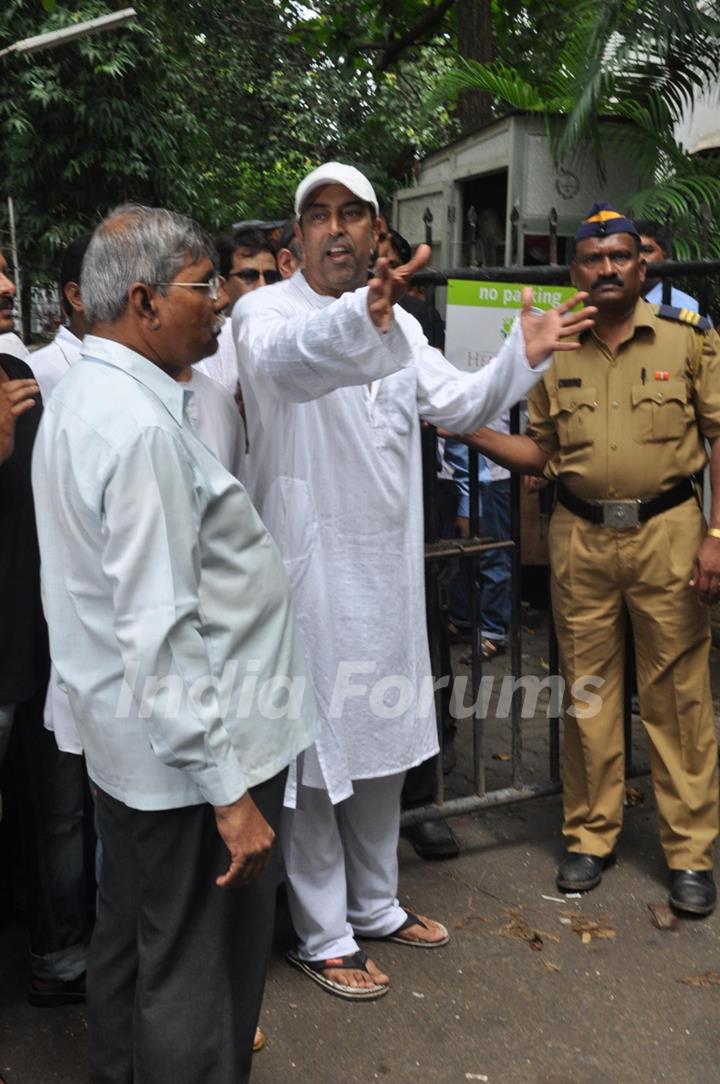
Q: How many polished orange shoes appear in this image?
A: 0